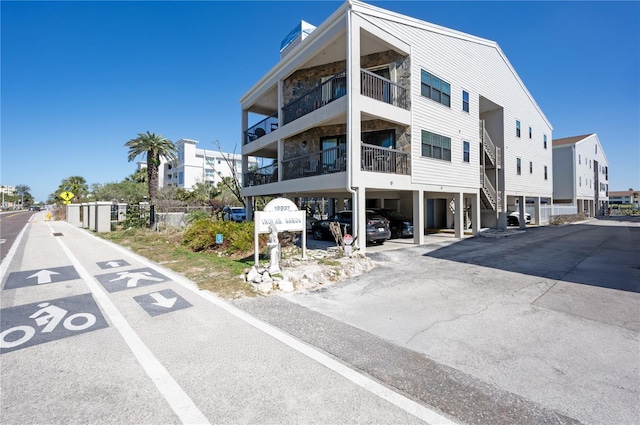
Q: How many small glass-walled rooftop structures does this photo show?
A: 1